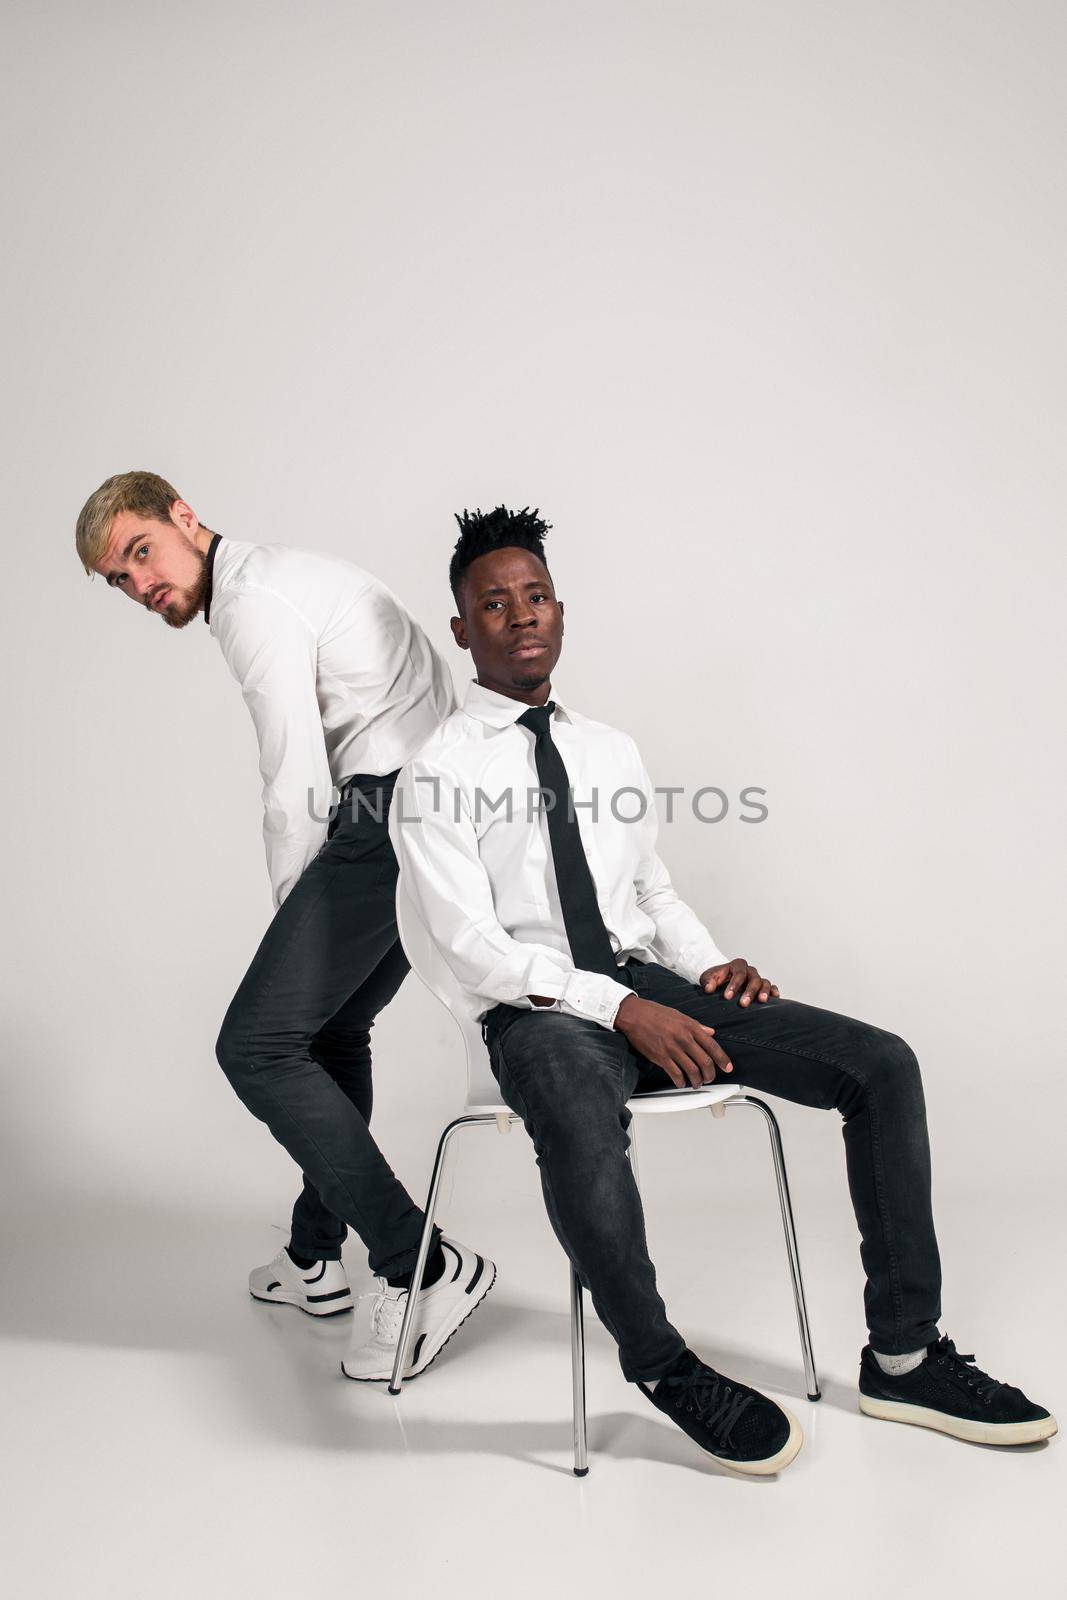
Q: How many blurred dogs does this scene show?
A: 0